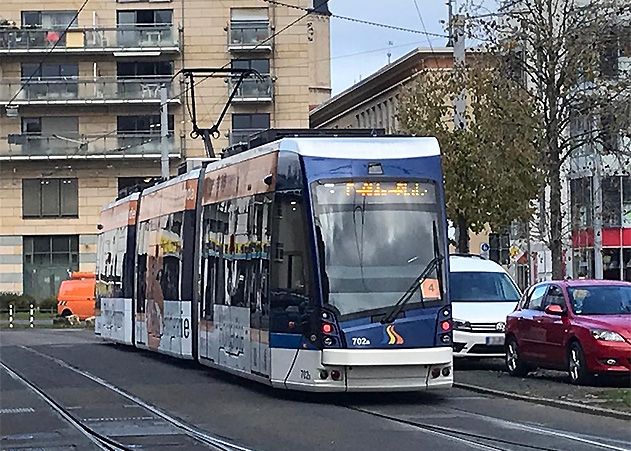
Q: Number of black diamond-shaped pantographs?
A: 1